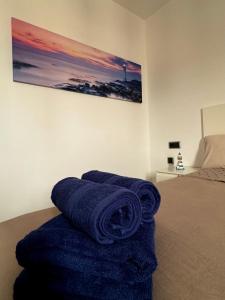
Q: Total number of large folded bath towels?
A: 2